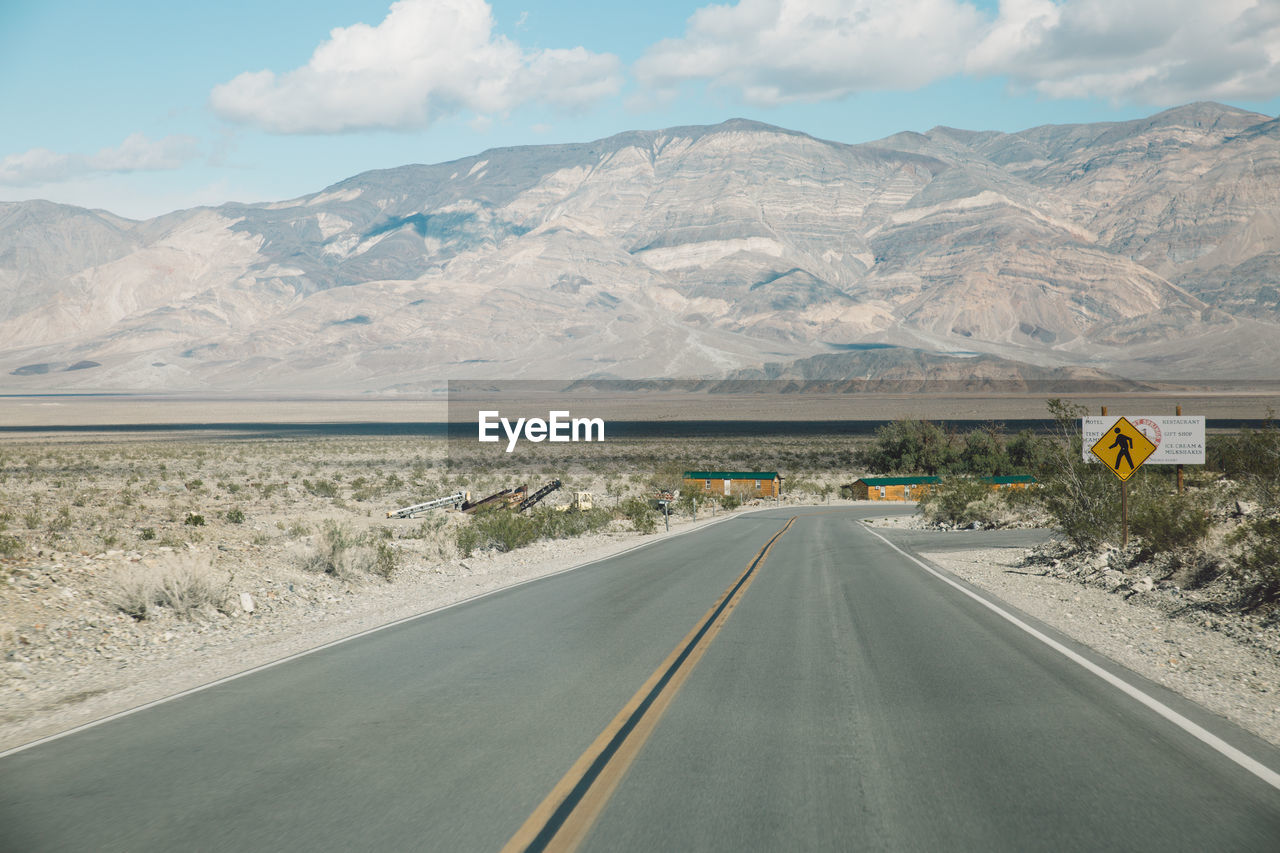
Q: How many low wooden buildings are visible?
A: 3